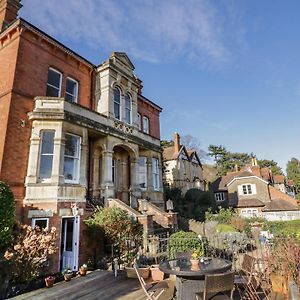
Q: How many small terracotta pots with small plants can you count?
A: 4